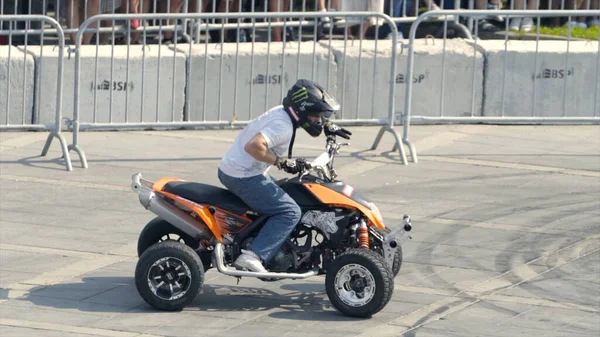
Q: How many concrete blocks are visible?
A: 5